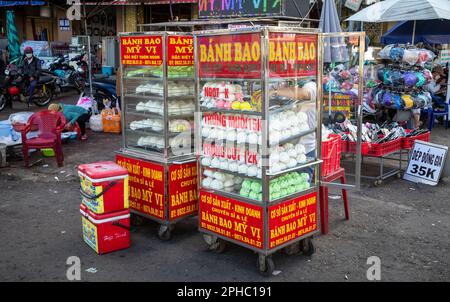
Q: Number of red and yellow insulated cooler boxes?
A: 2